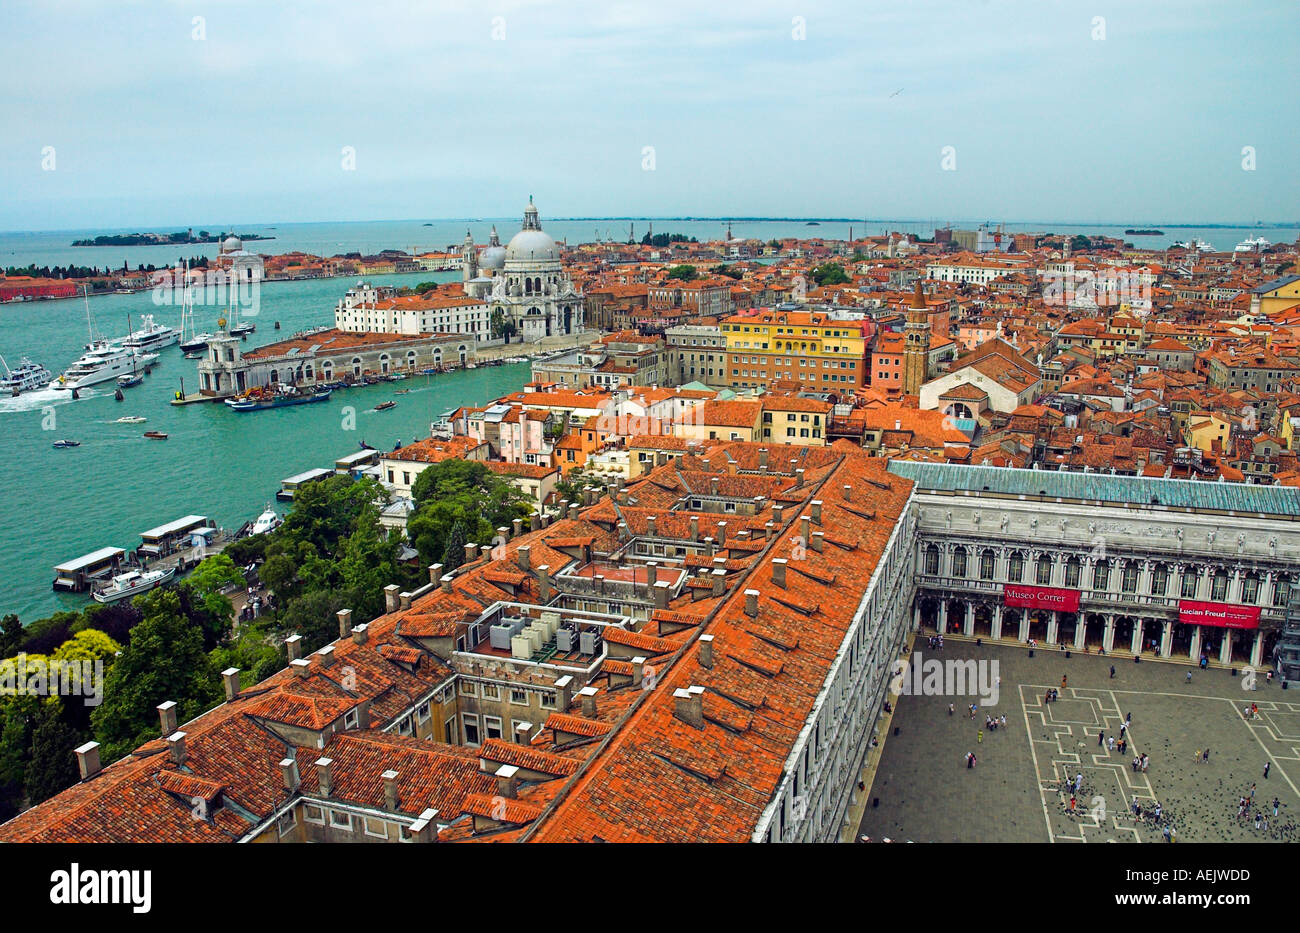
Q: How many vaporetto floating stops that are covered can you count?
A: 4